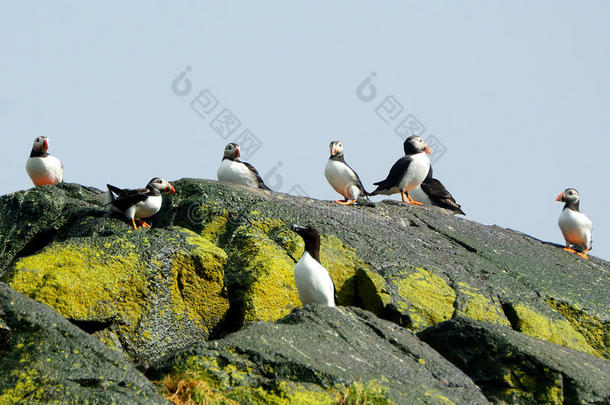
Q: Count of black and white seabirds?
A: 8